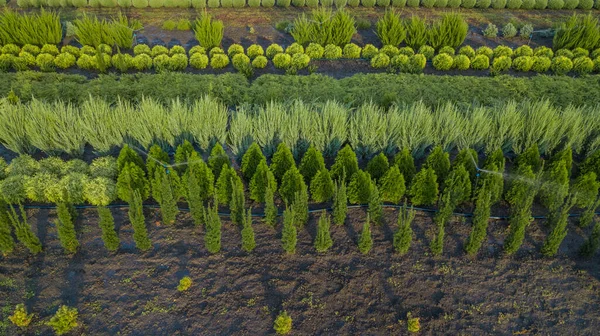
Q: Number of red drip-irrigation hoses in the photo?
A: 0